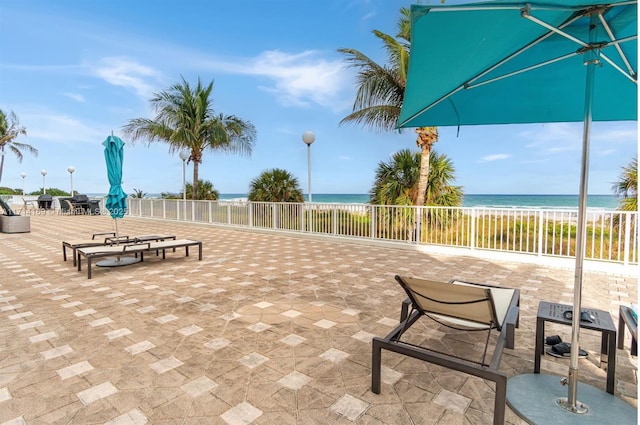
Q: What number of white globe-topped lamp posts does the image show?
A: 5